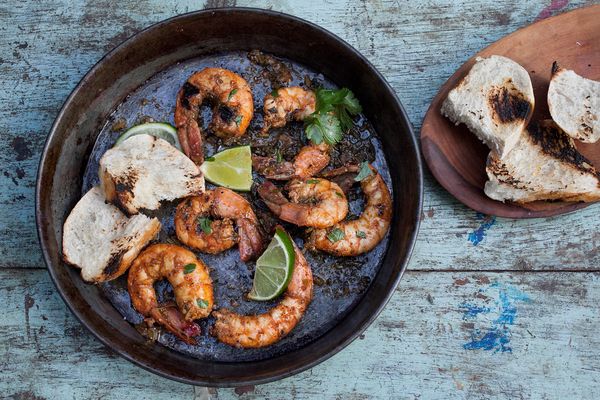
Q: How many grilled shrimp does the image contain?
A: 7